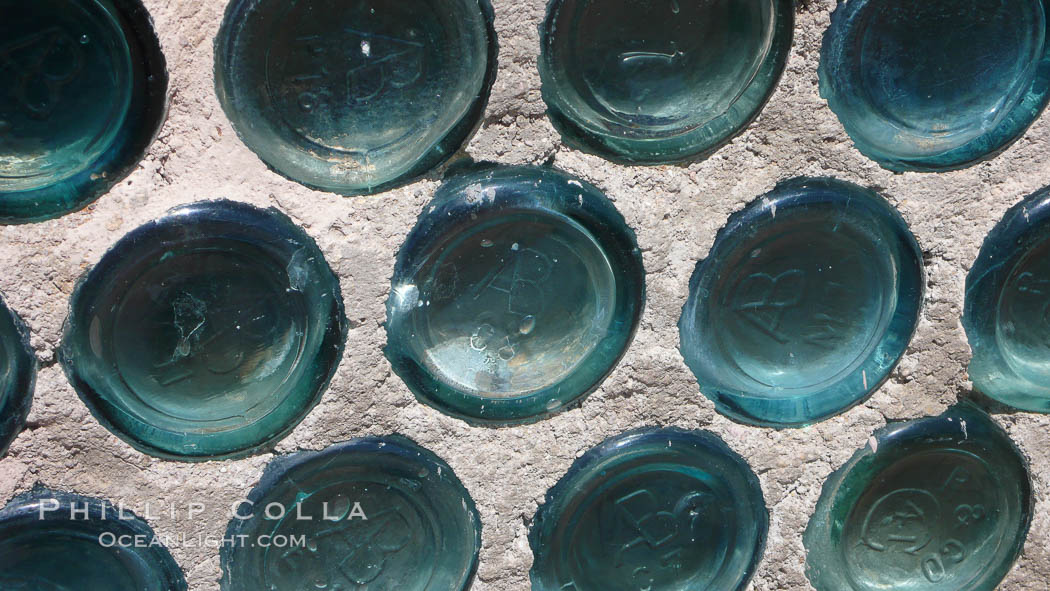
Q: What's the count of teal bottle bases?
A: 13